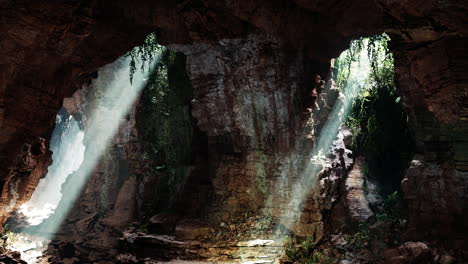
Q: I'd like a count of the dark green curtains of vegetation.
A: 2